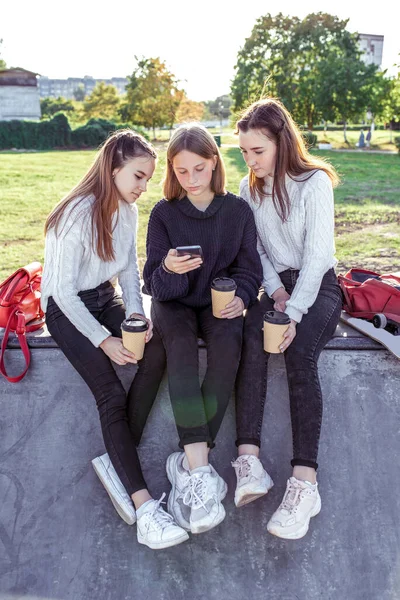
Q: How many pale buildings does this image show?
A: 3